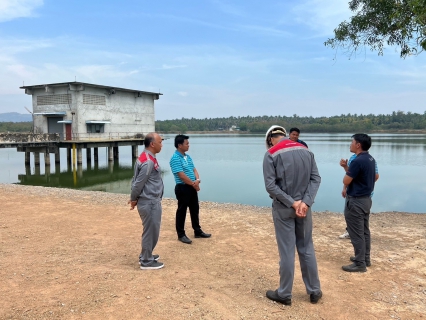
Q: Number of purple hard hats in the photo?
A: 0